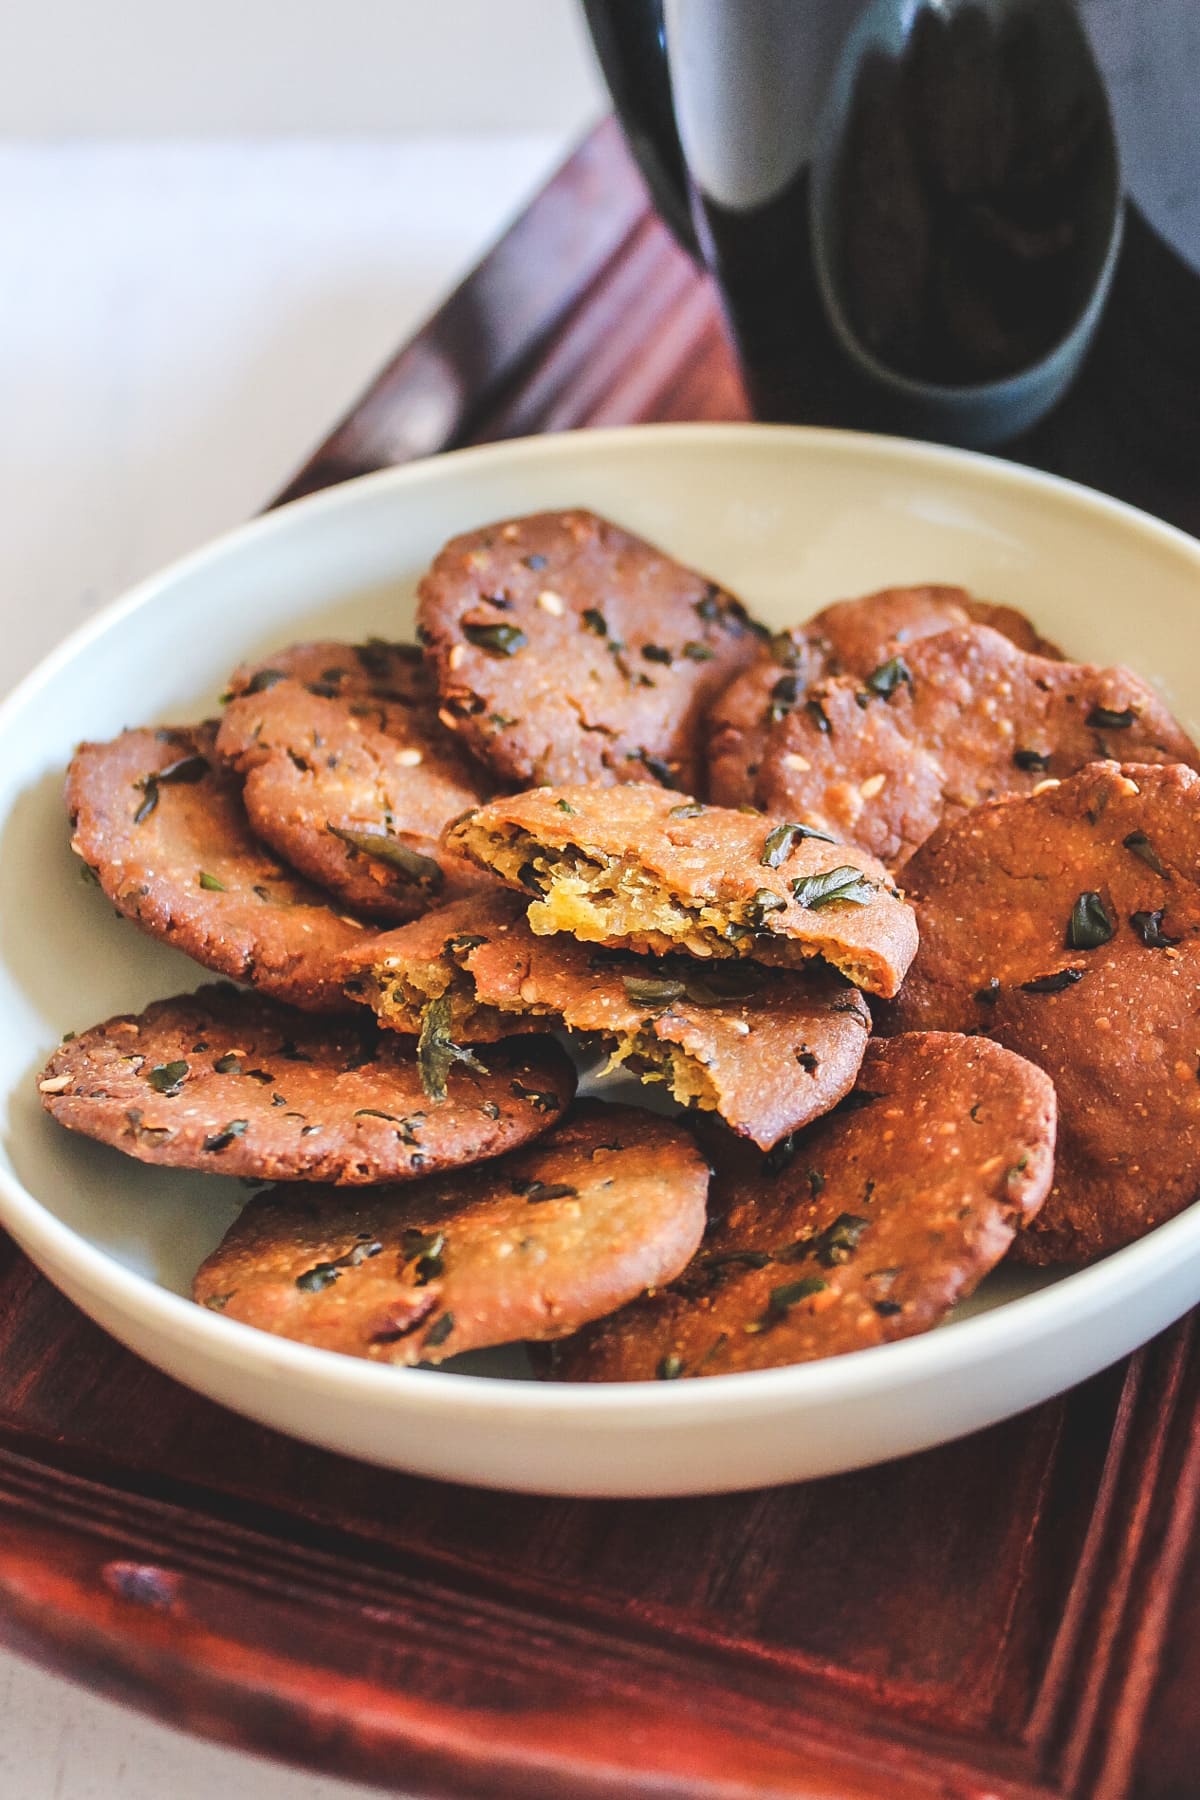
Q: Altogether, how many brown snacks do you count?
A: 11